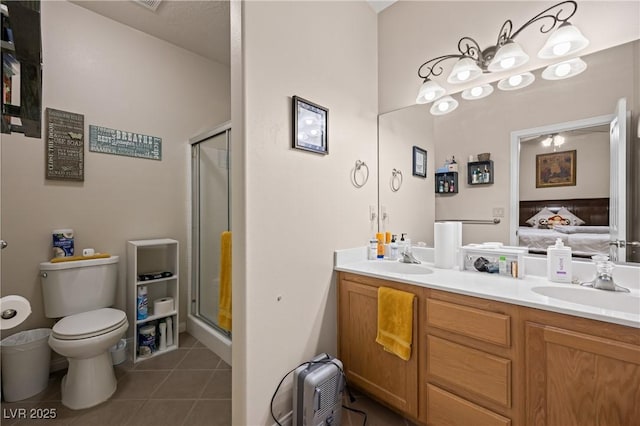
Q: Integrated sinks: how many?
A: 2